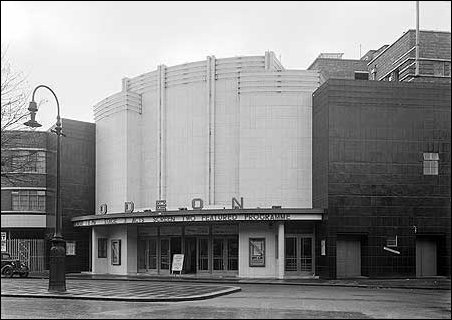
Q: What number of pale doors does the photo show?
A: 2